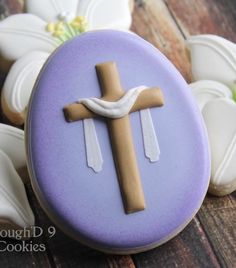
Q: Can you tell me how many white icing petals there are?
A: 9